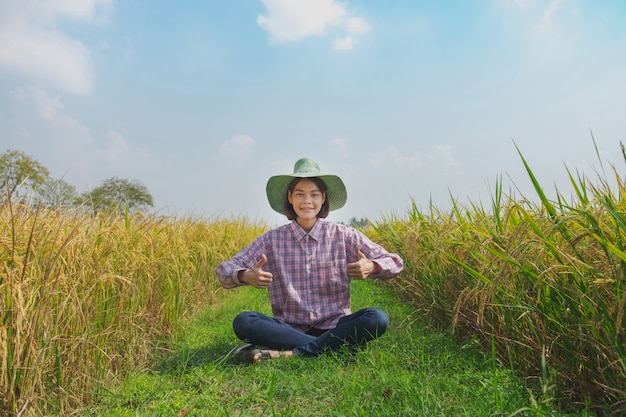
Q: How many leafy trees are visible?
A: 3